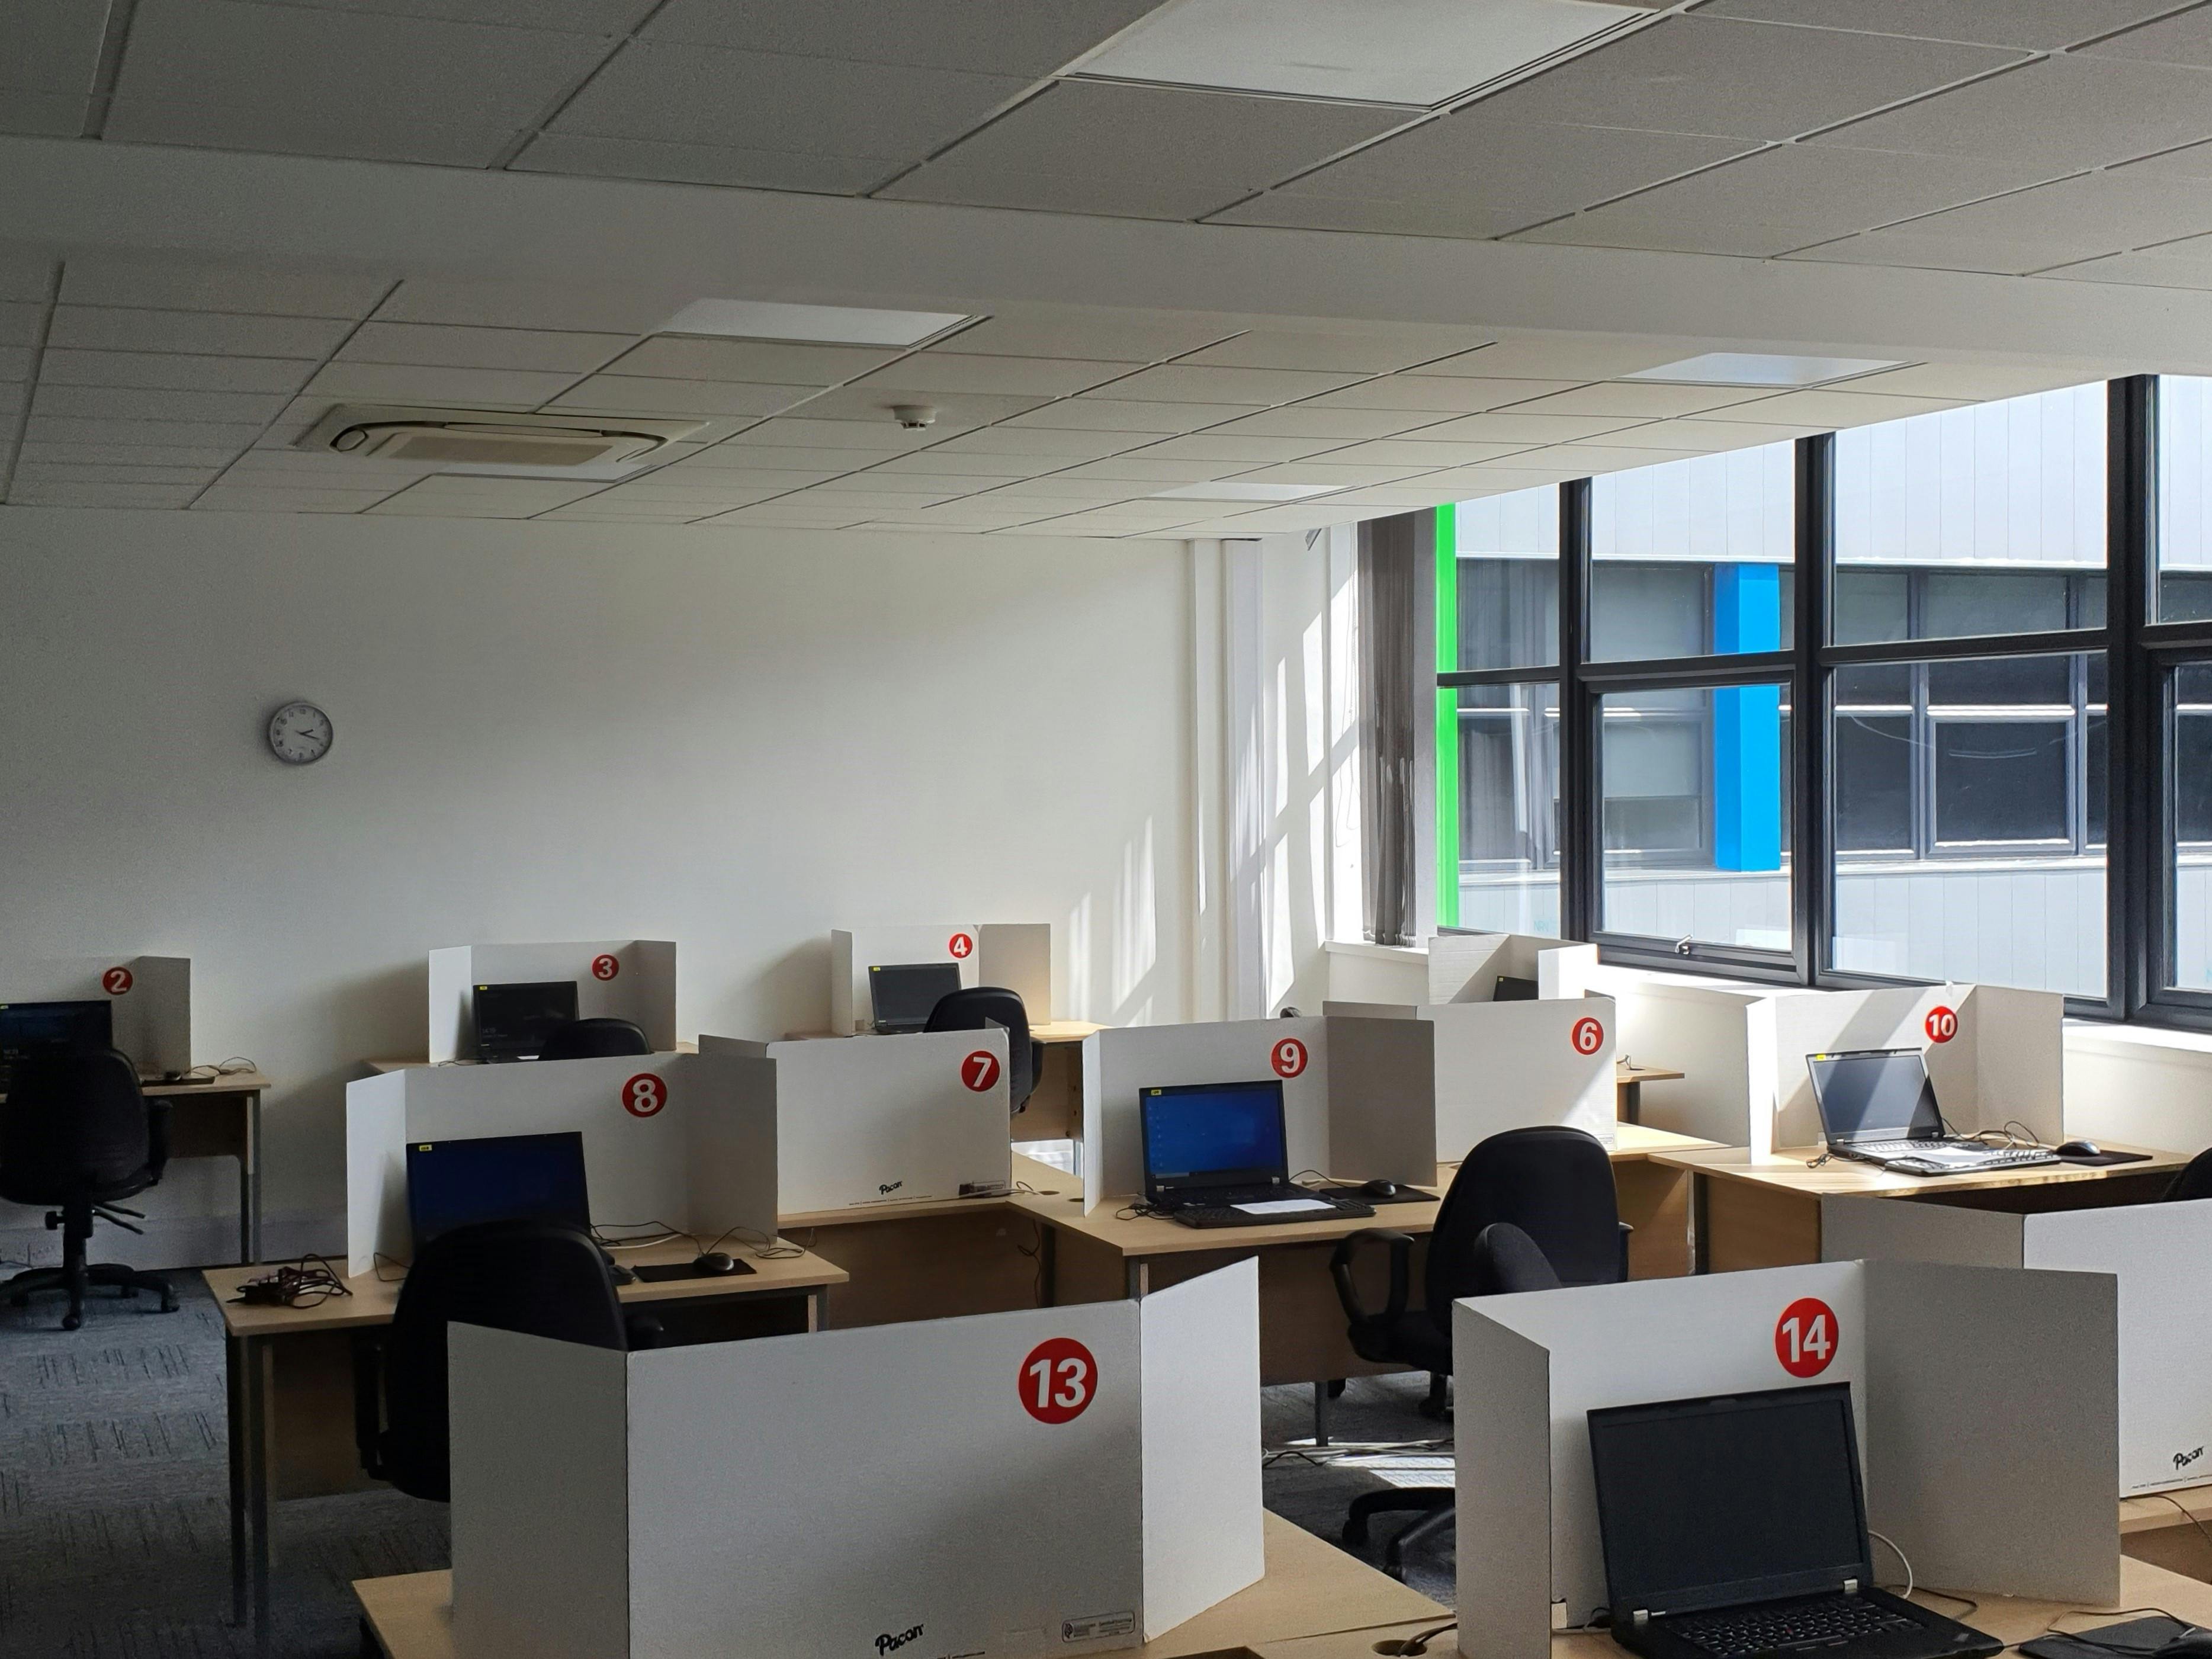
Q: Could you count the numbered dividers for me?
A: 10